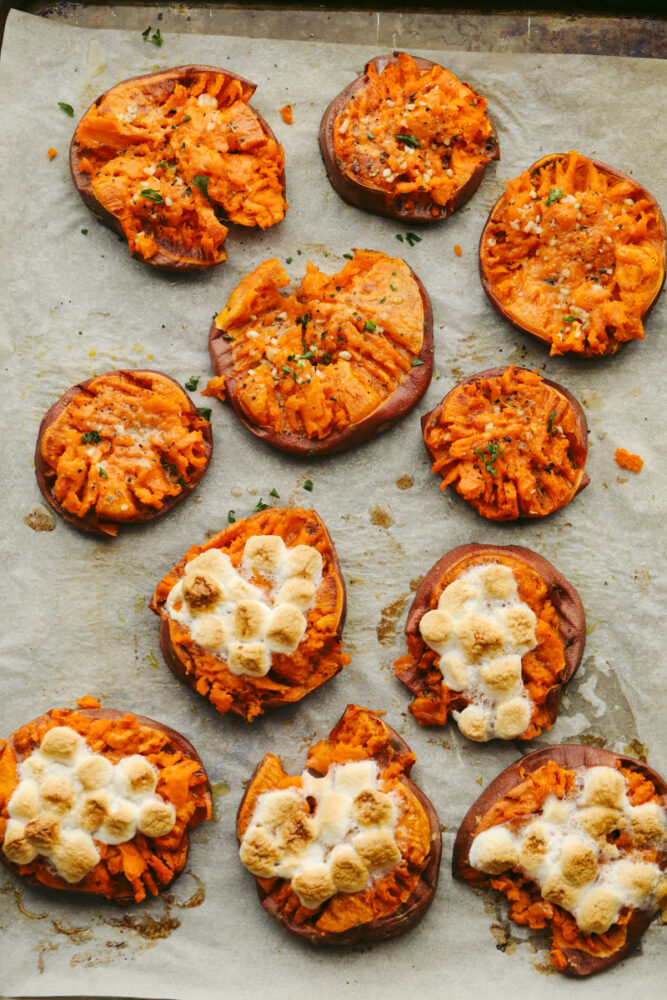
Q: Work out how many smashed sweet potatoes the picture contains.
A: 11